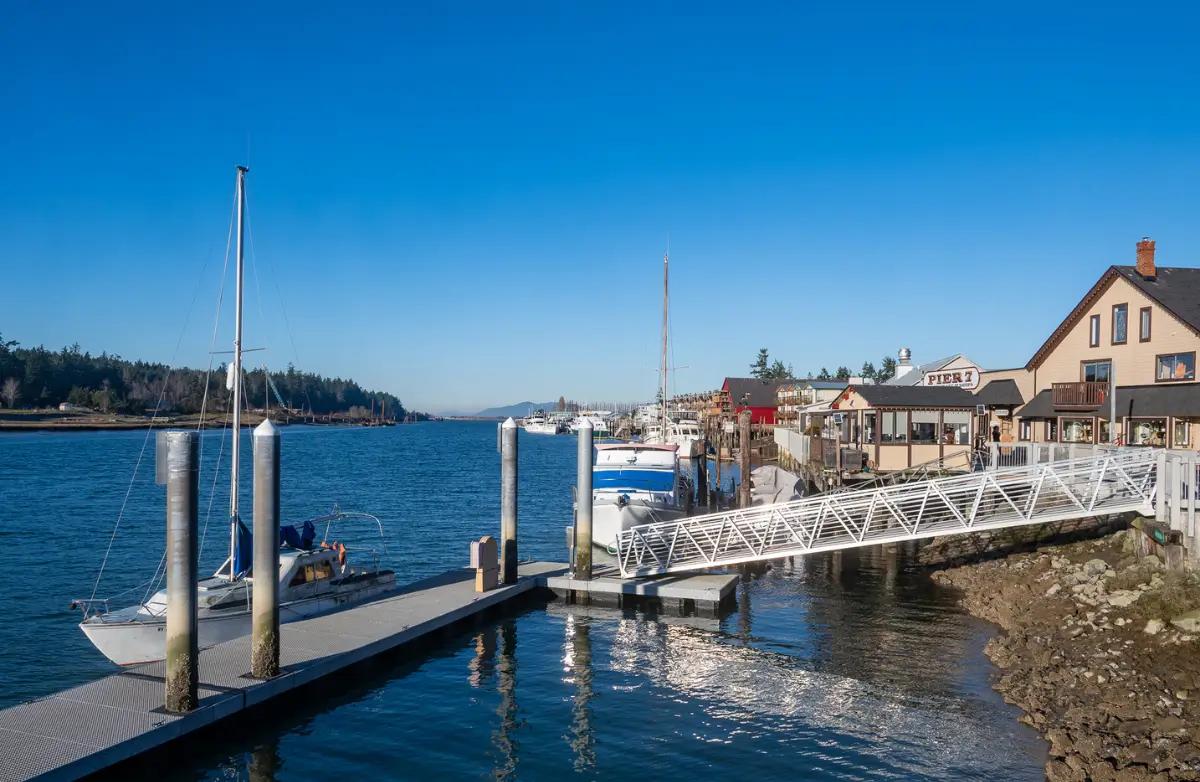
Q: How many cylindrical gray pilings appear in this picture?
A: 4